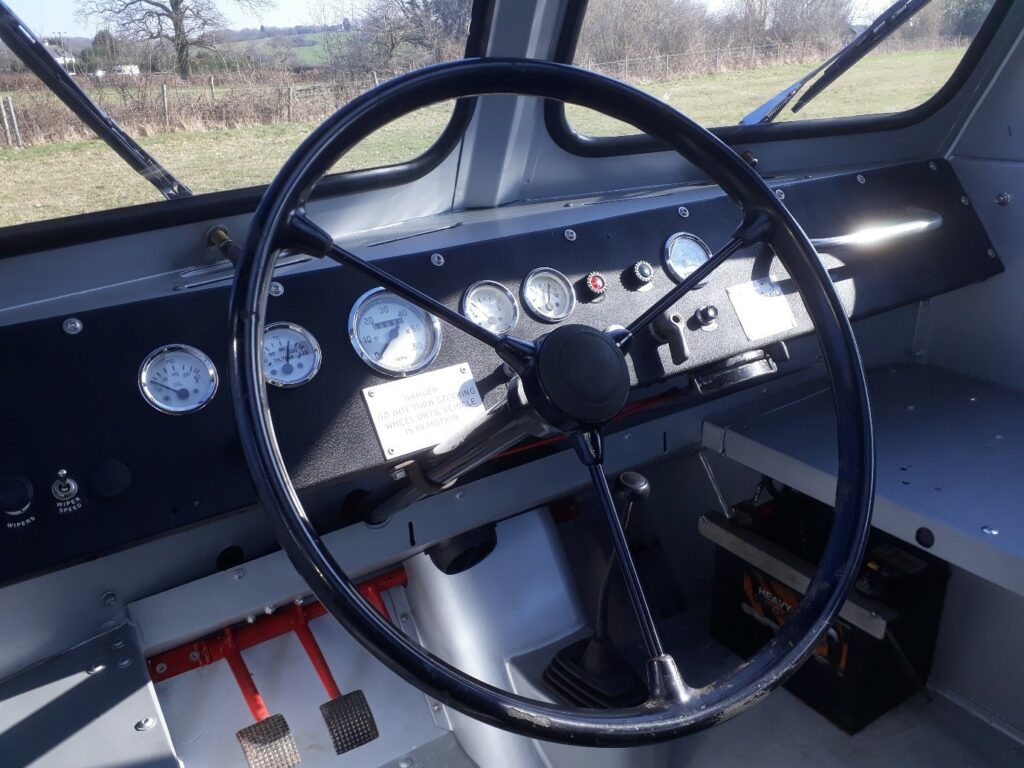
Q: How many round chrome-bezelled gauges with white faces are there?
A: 6